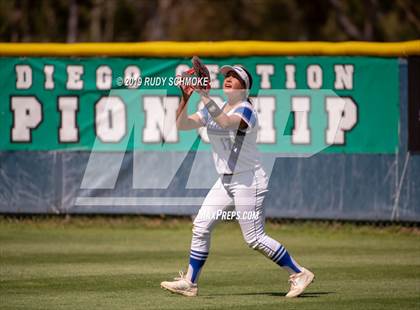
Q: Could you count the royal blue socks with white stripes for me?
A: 2